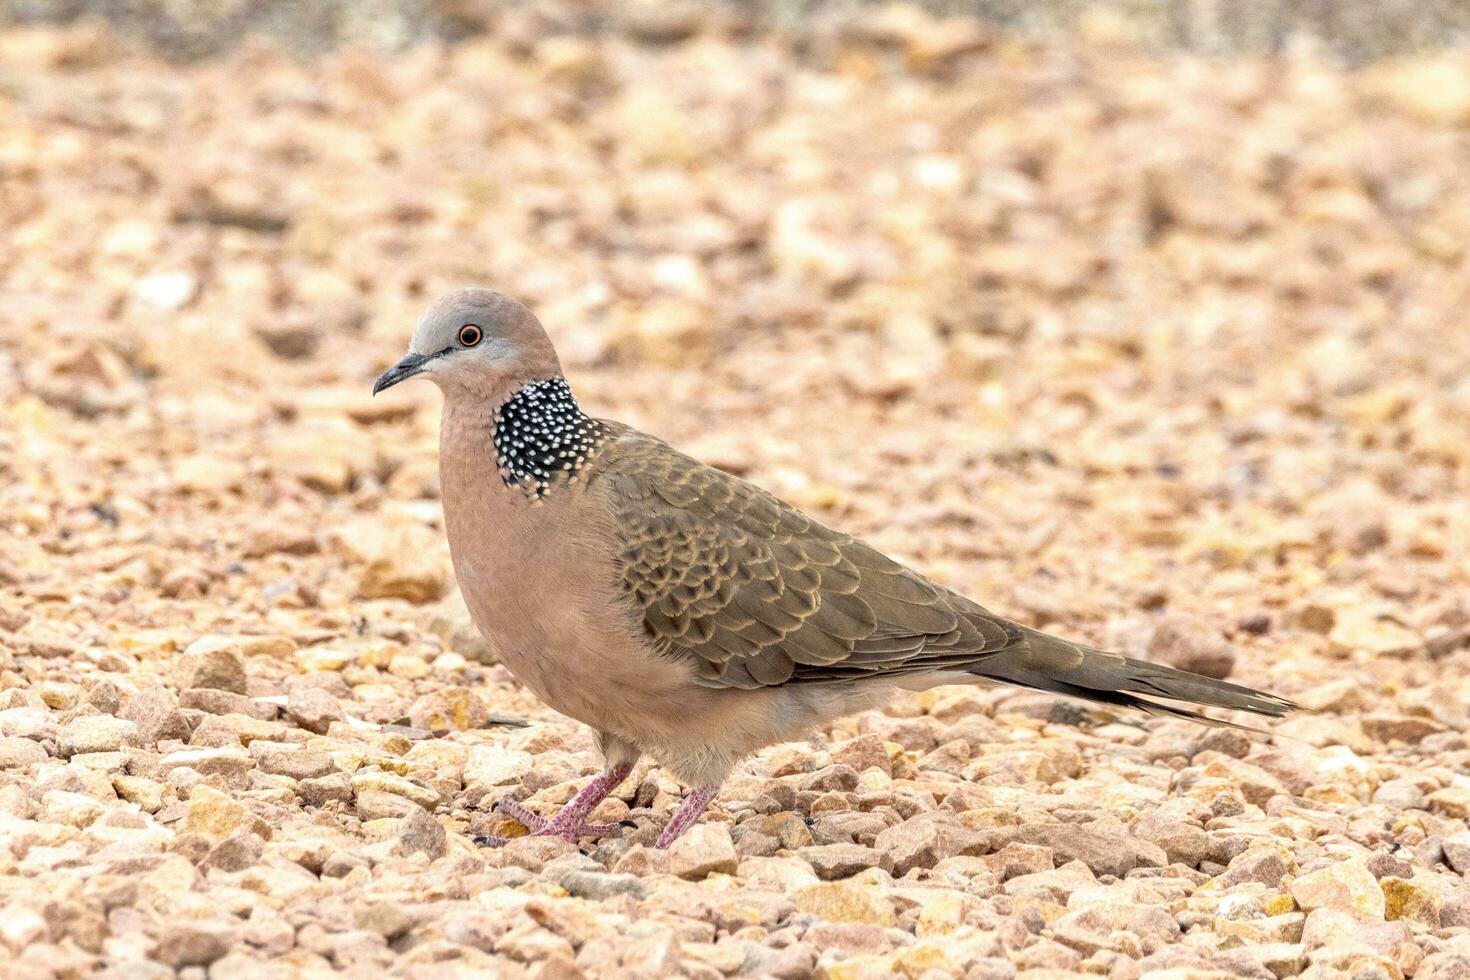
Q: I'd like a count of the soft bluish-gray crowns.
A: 1